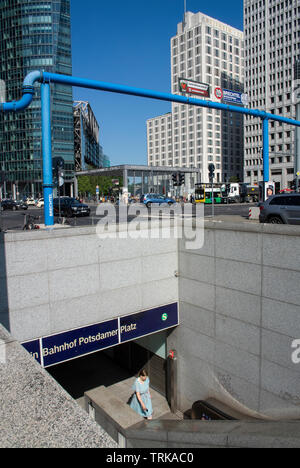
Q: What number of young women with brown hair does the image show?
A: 1